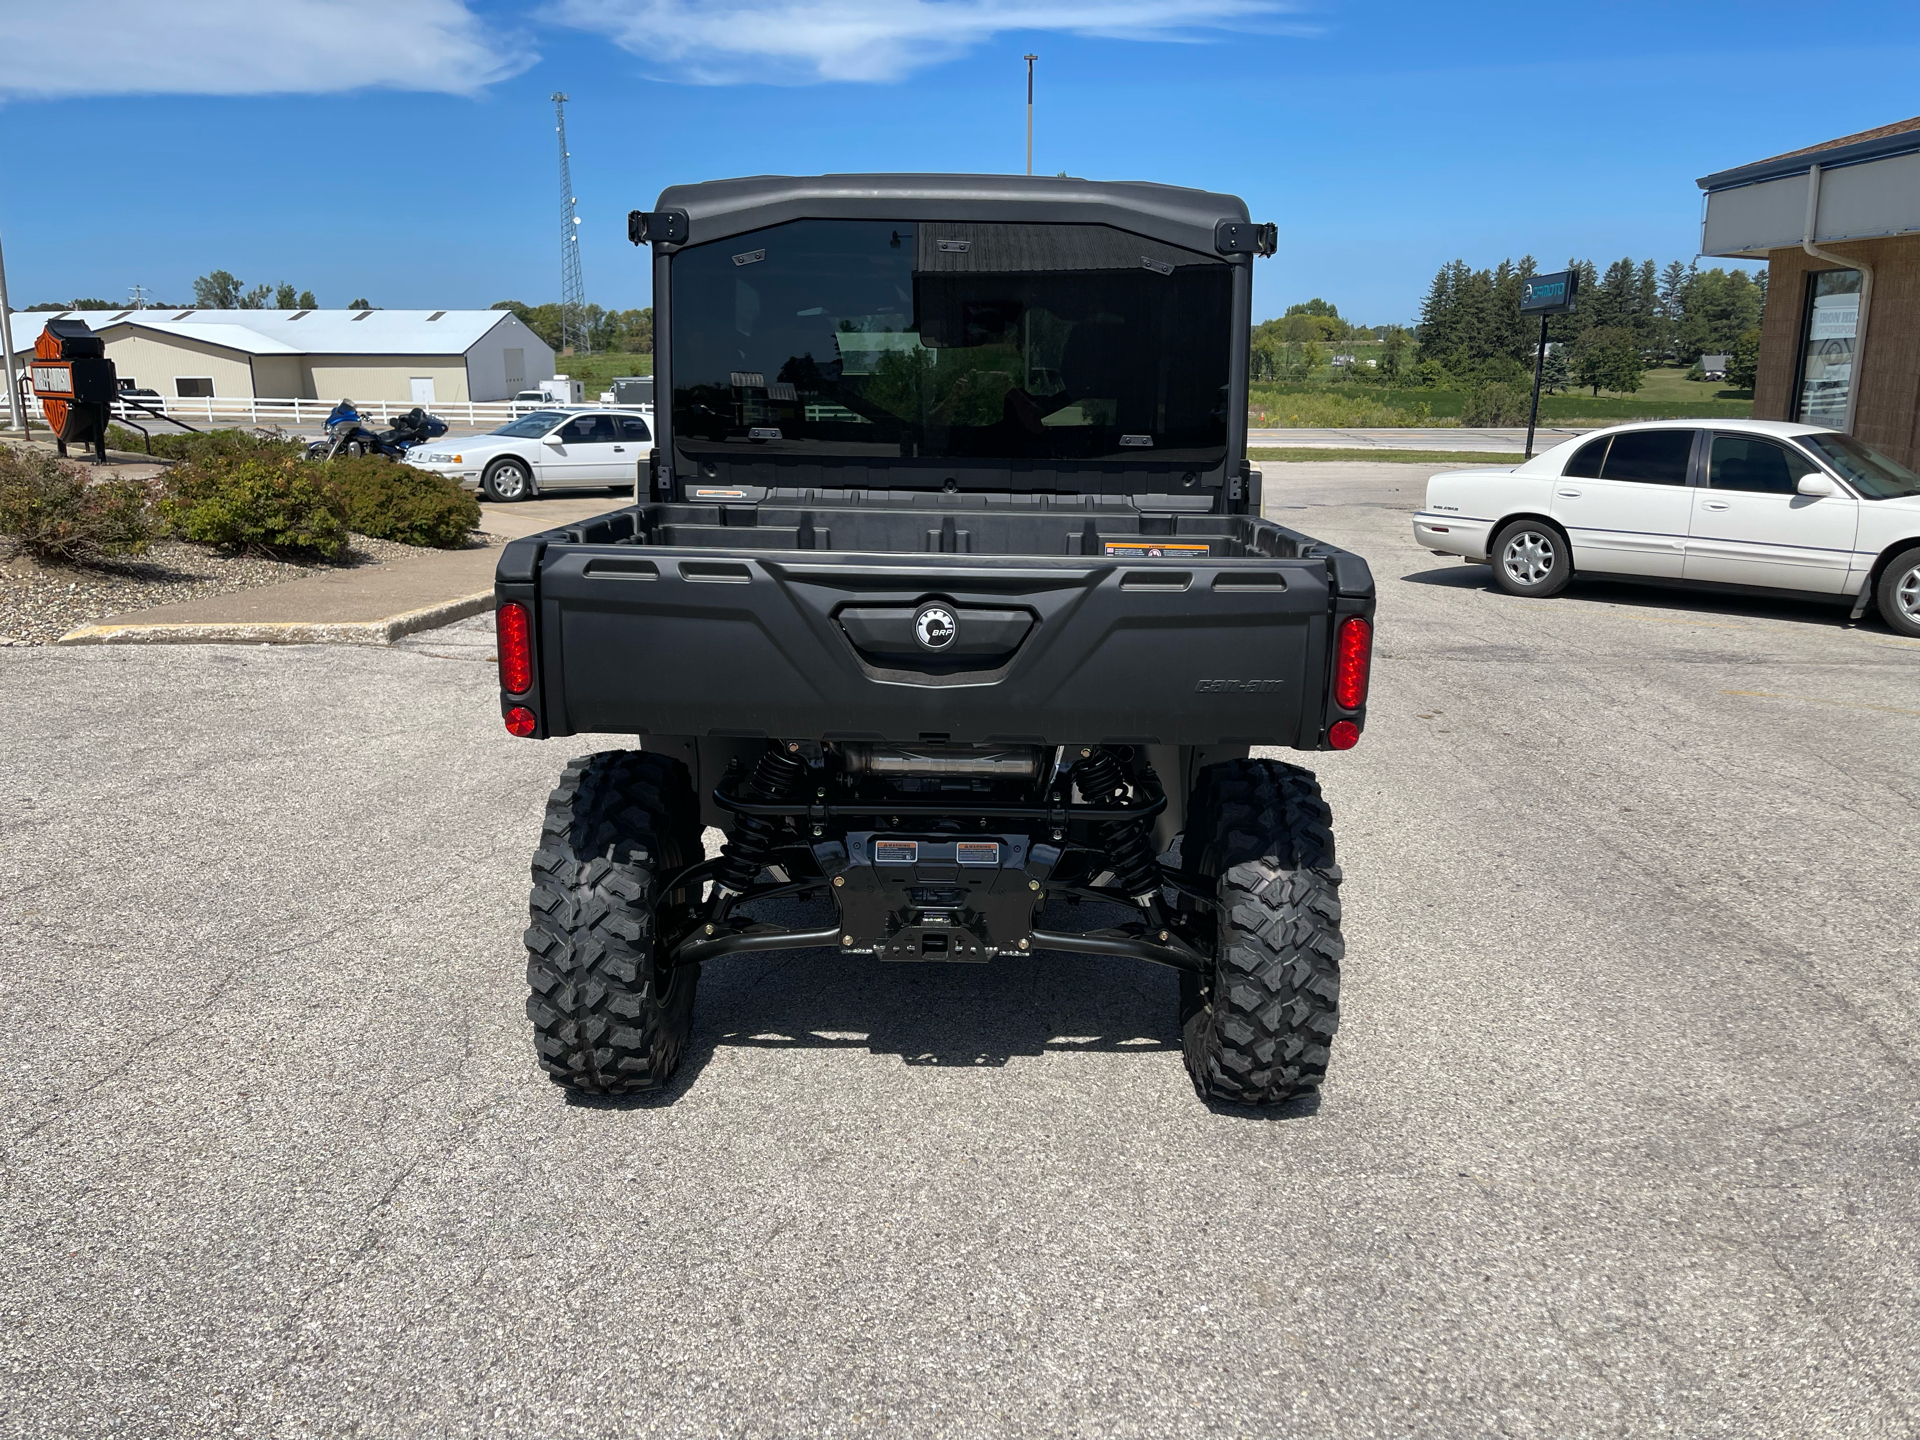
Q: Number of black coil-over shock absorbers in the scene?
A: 2